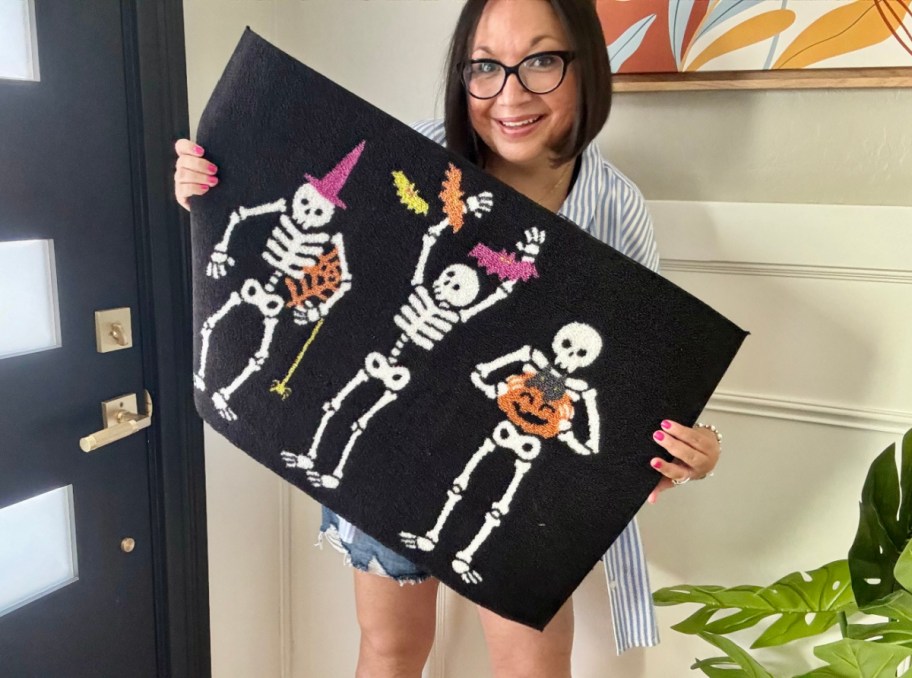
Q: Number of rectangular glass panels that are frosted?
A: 3